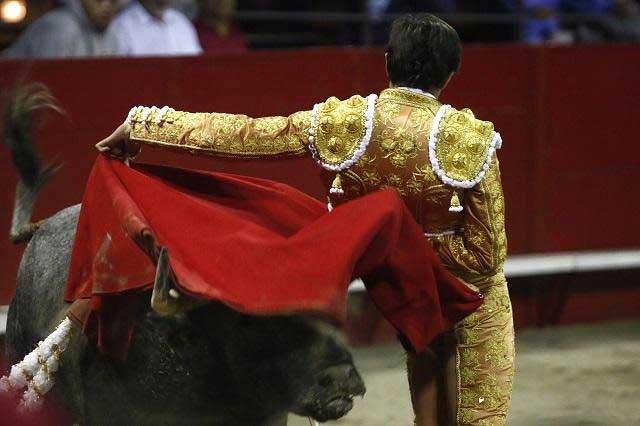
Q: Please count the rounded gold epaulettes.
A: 2